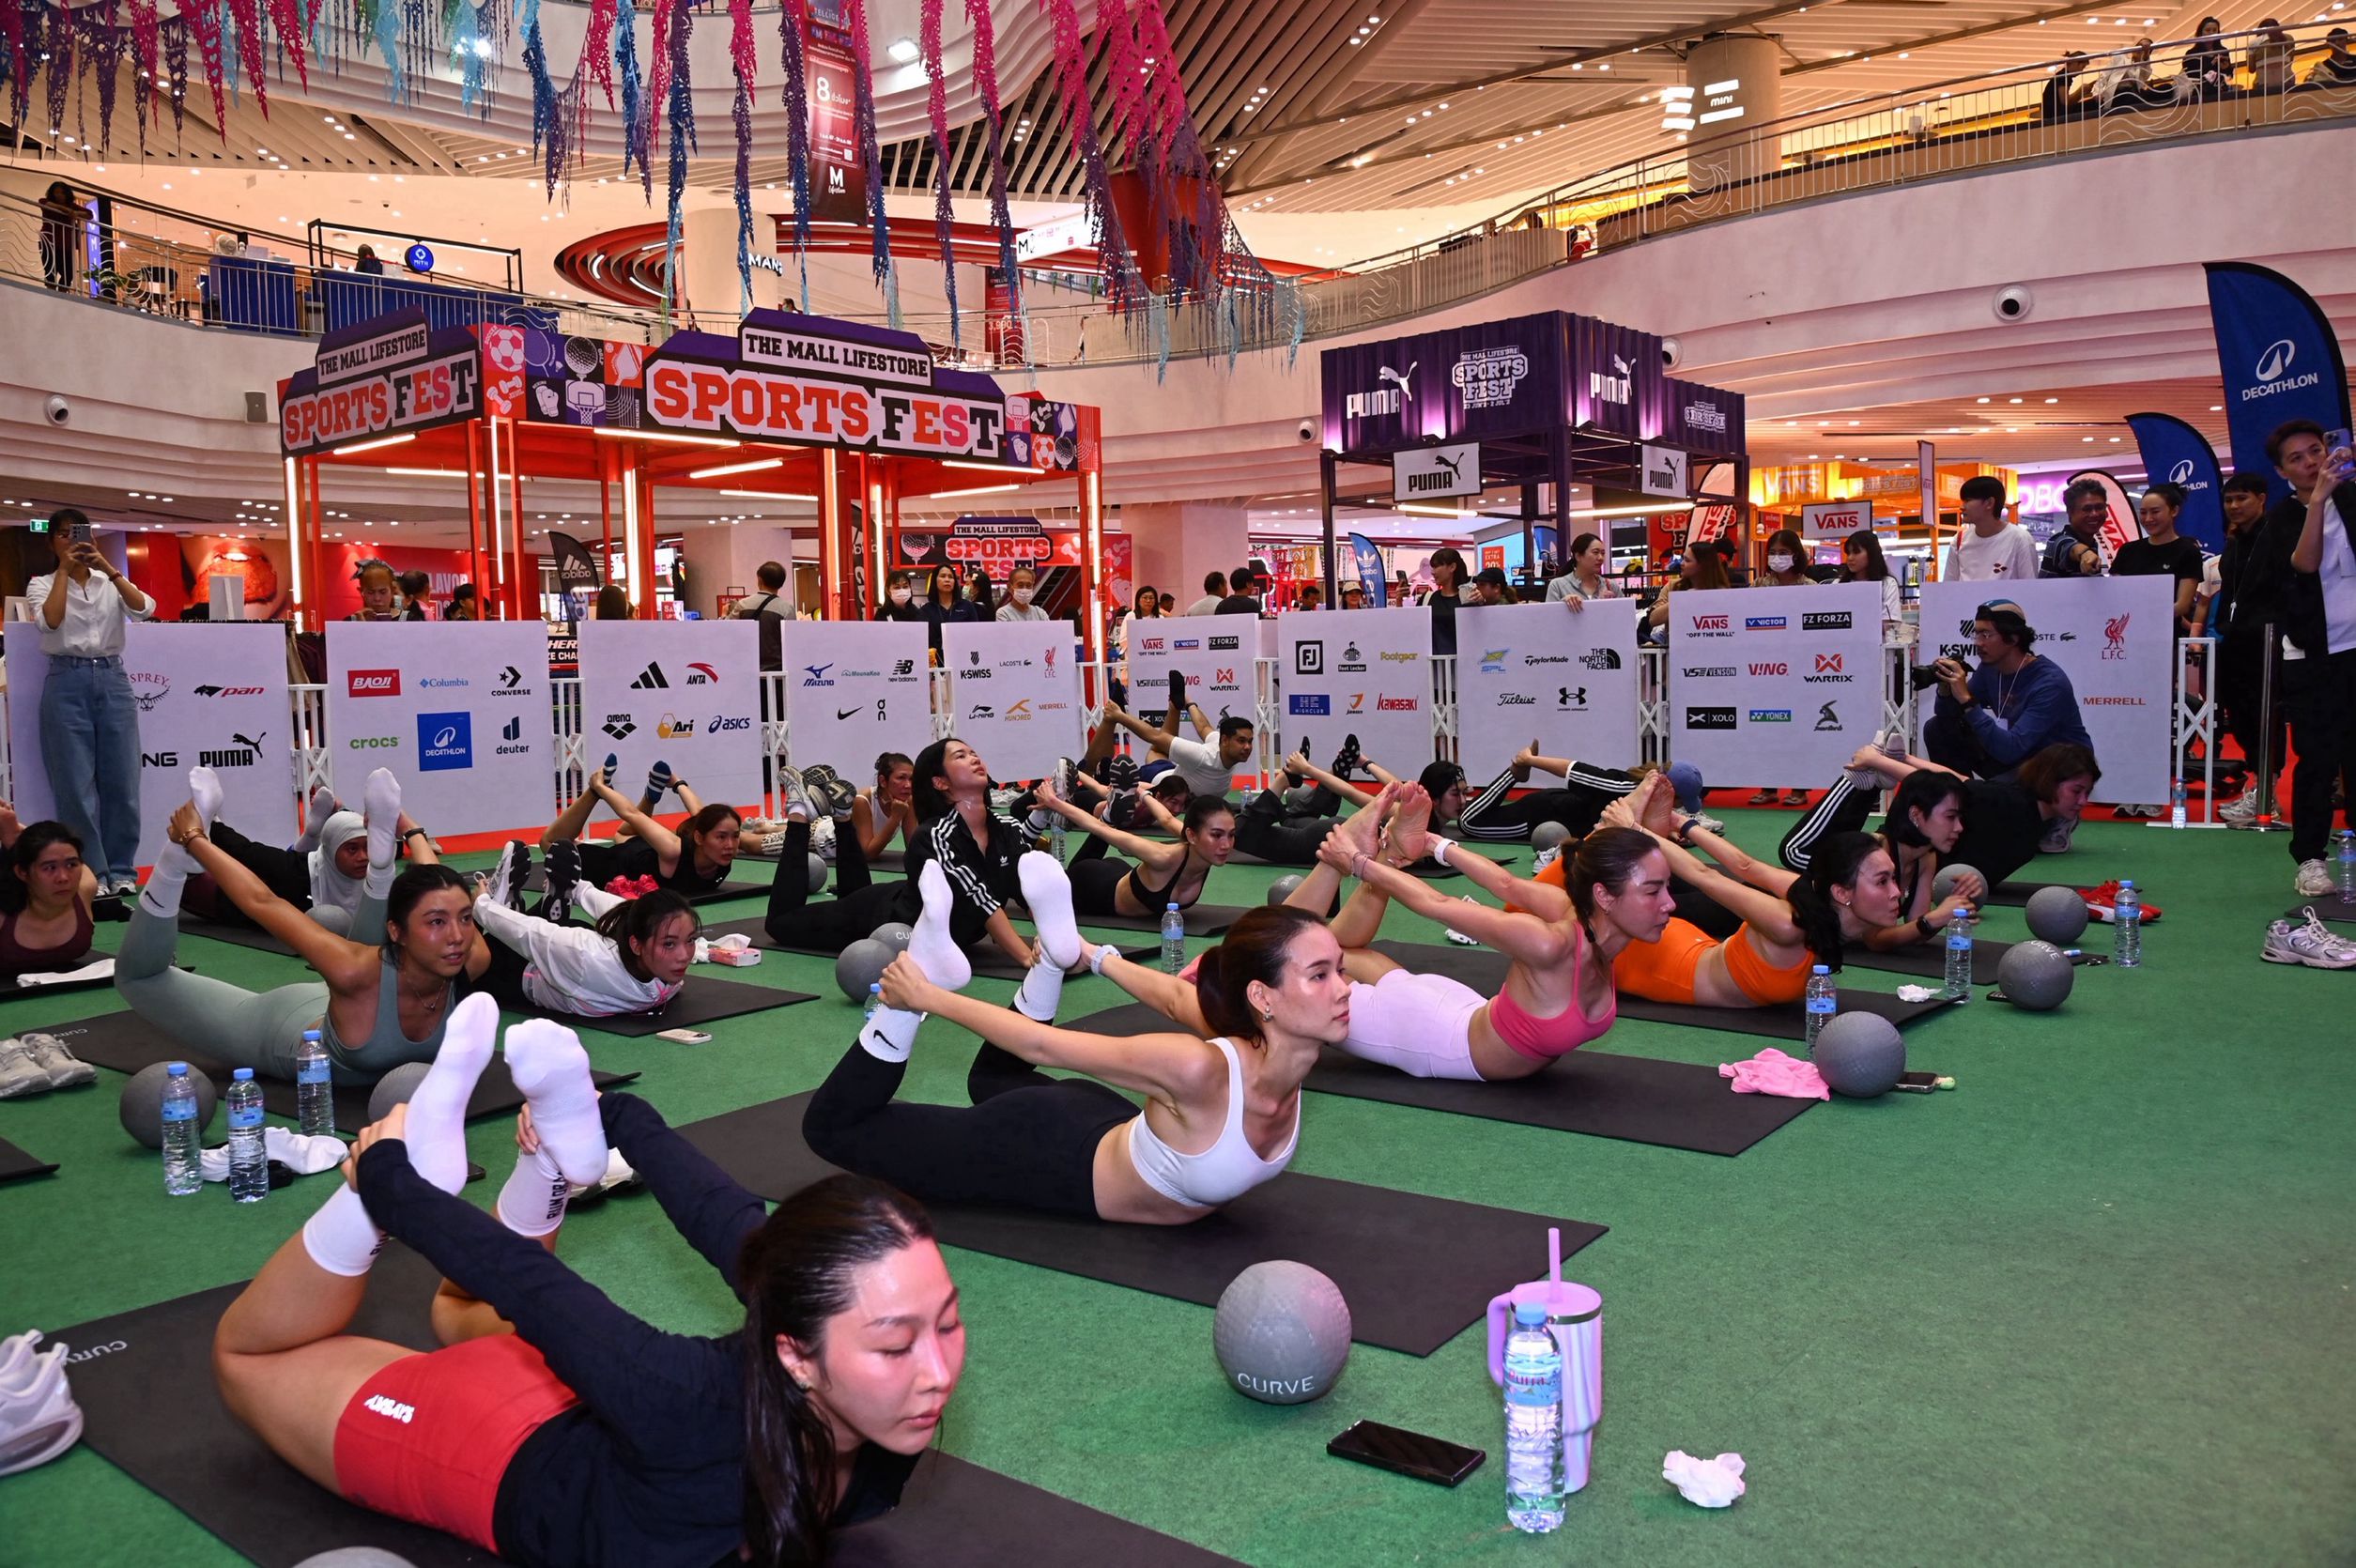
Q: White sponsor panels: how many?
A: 10